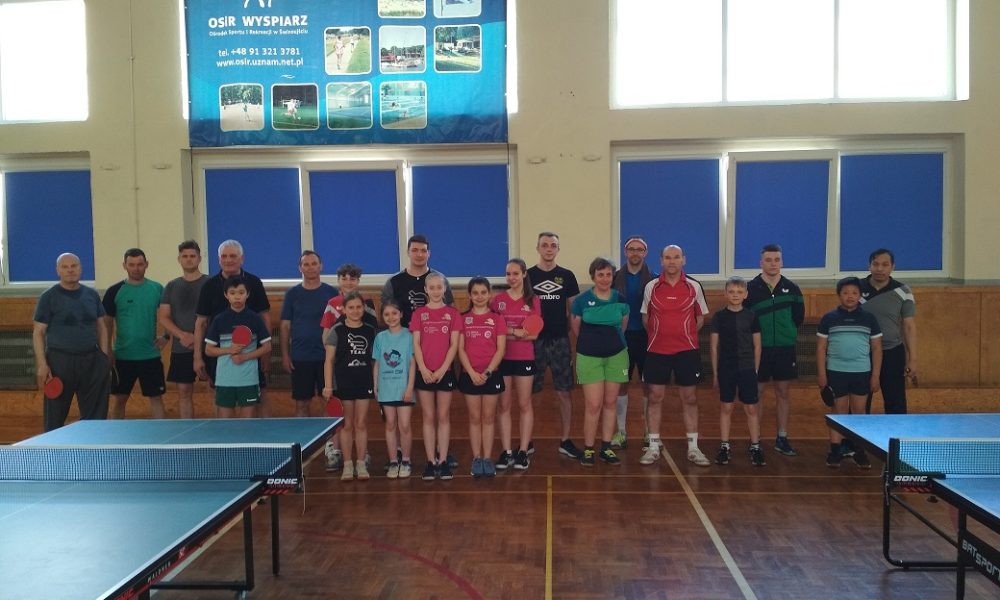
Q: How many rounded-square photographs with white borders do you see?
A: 9